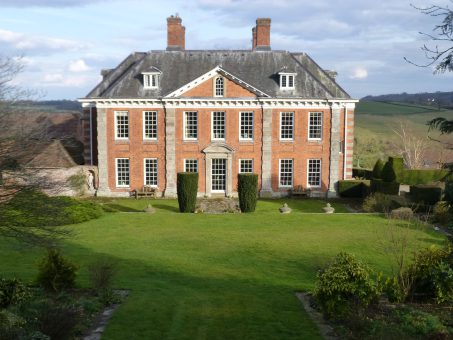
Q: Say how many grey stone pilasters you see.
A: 4